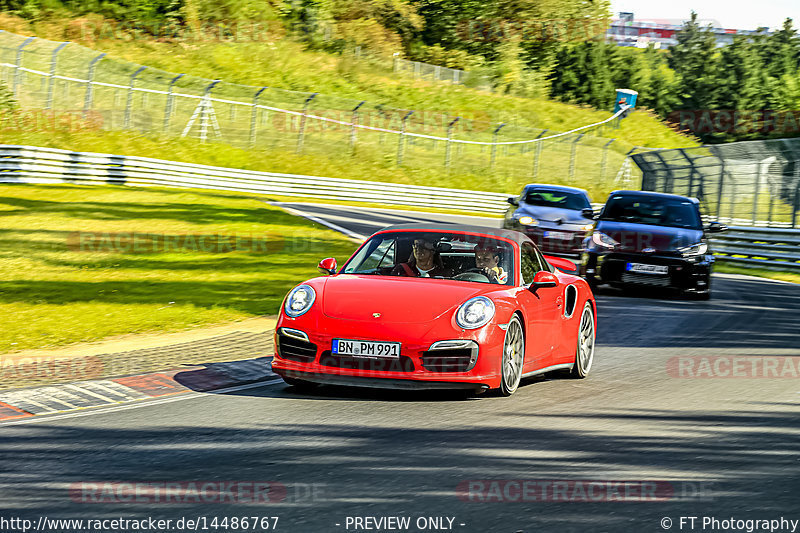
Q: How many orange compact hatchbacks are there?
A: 0